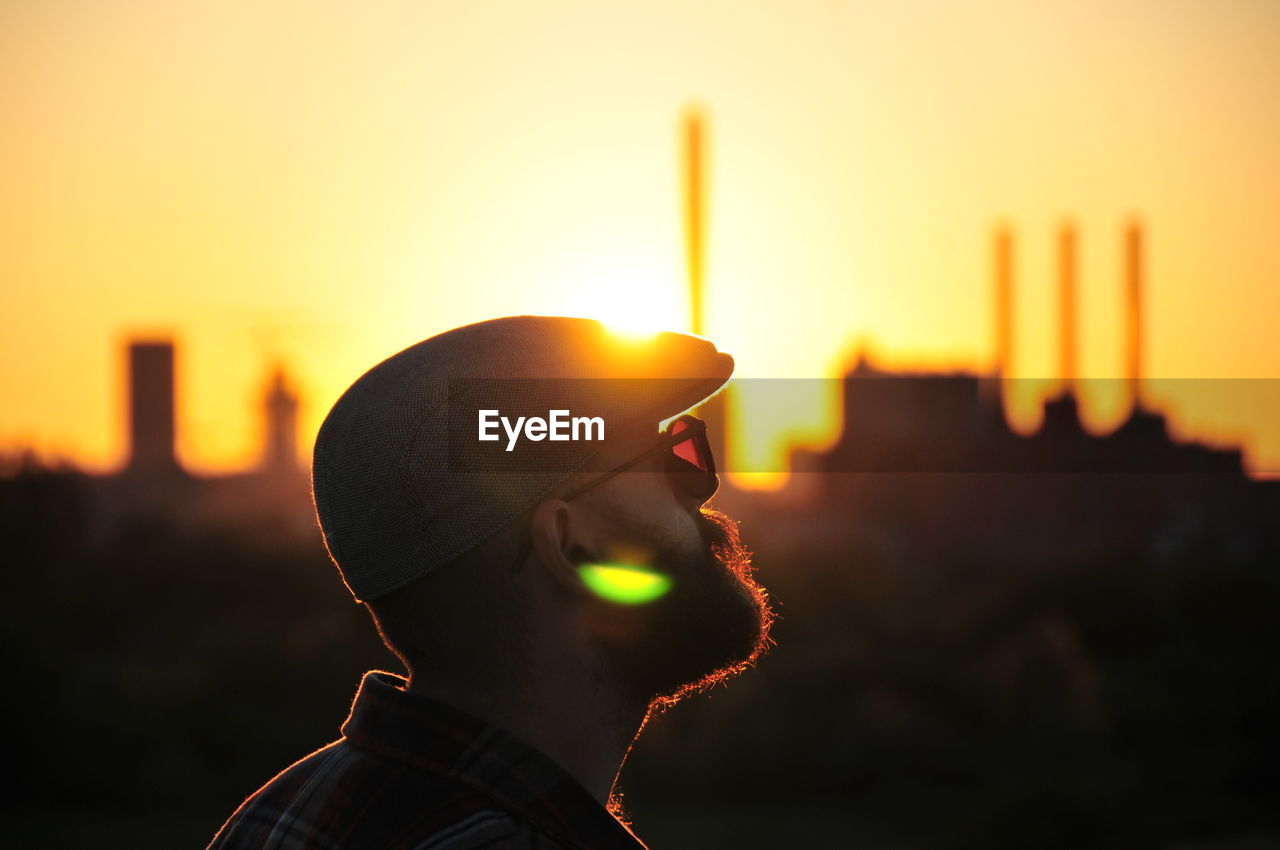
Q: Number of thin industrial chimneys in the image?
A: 4